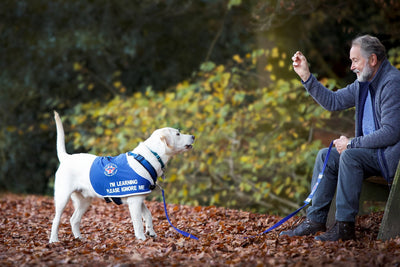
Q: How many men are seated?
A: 1